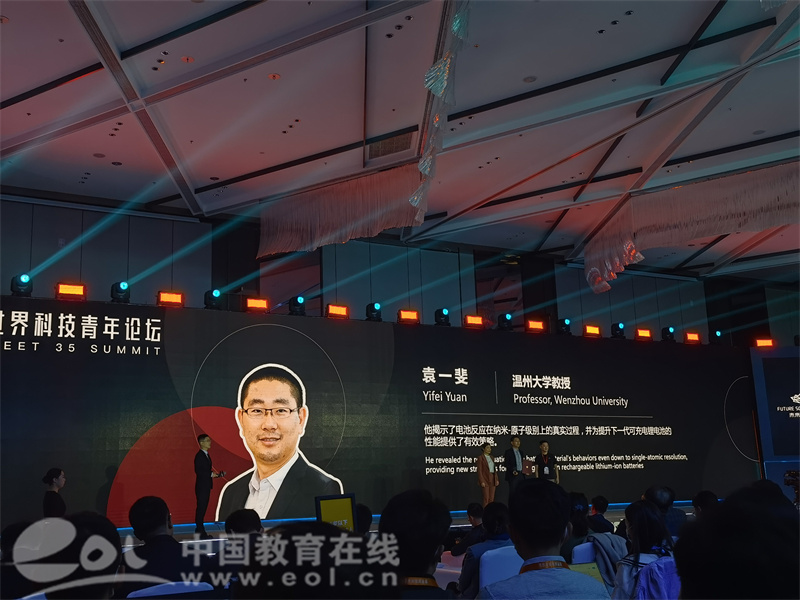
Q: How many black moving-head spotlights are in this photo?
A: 11